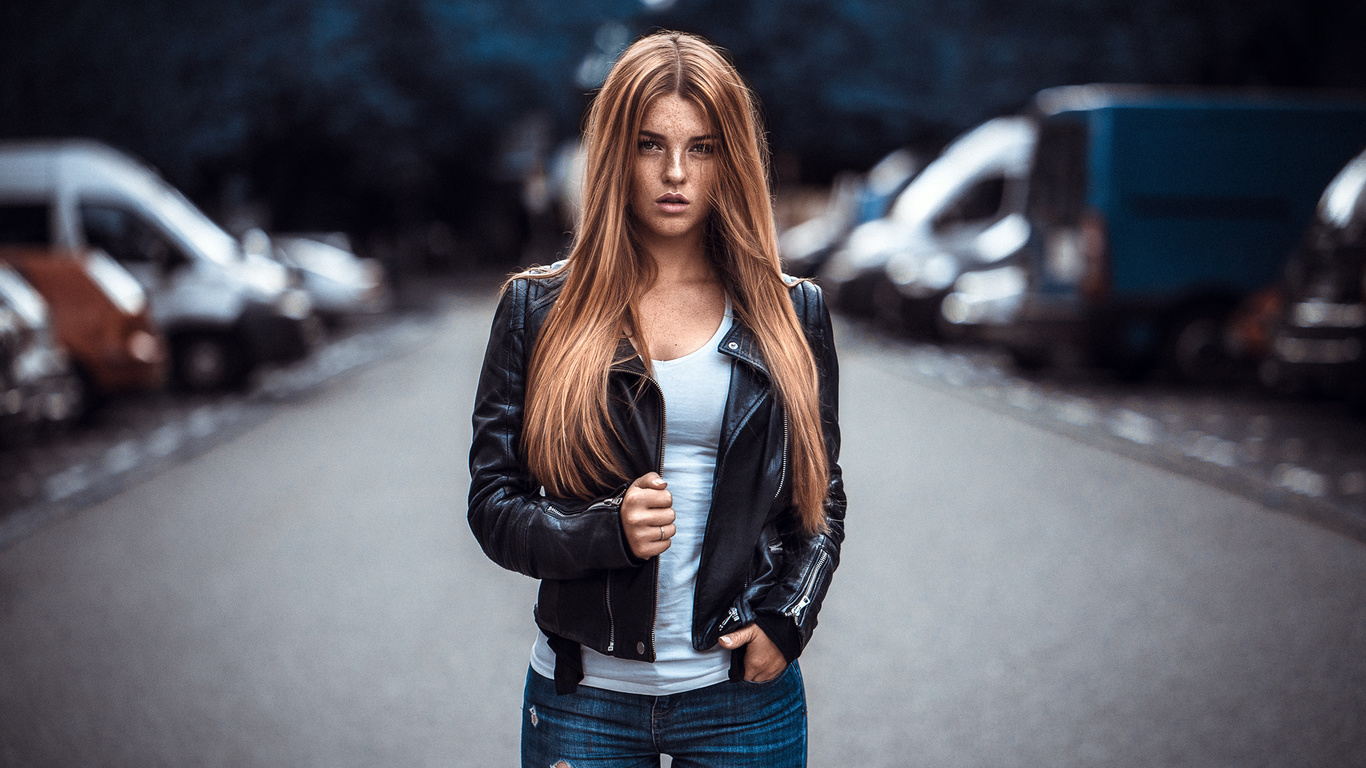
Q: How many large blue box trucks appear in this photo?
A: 1